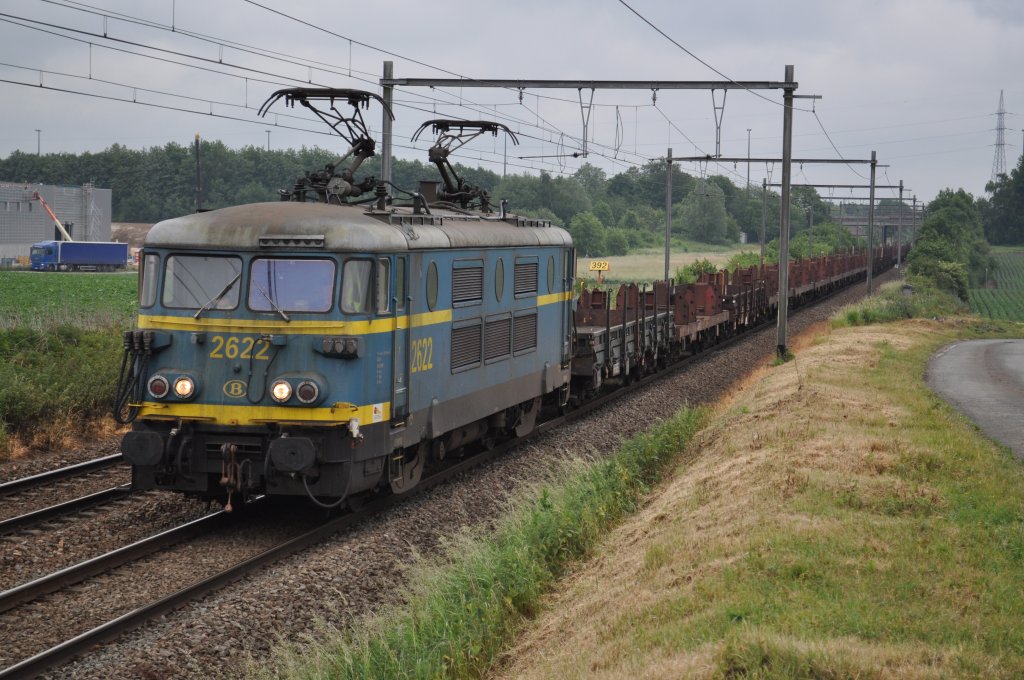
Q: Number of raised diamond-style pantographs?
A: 2